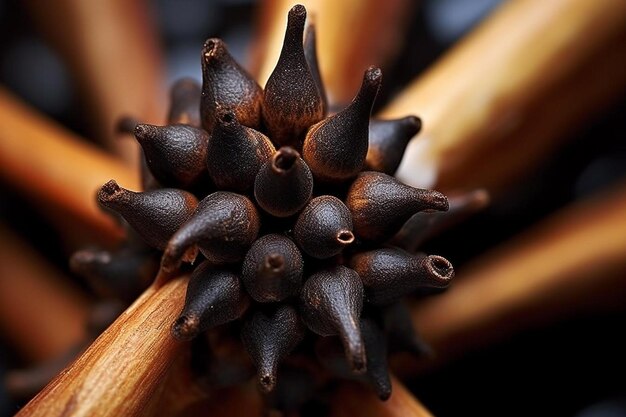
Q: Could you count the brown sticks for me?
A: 8